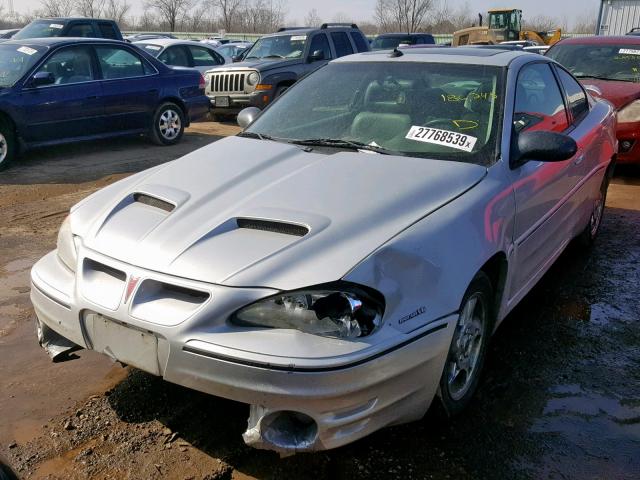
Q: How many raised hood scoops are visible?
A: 2